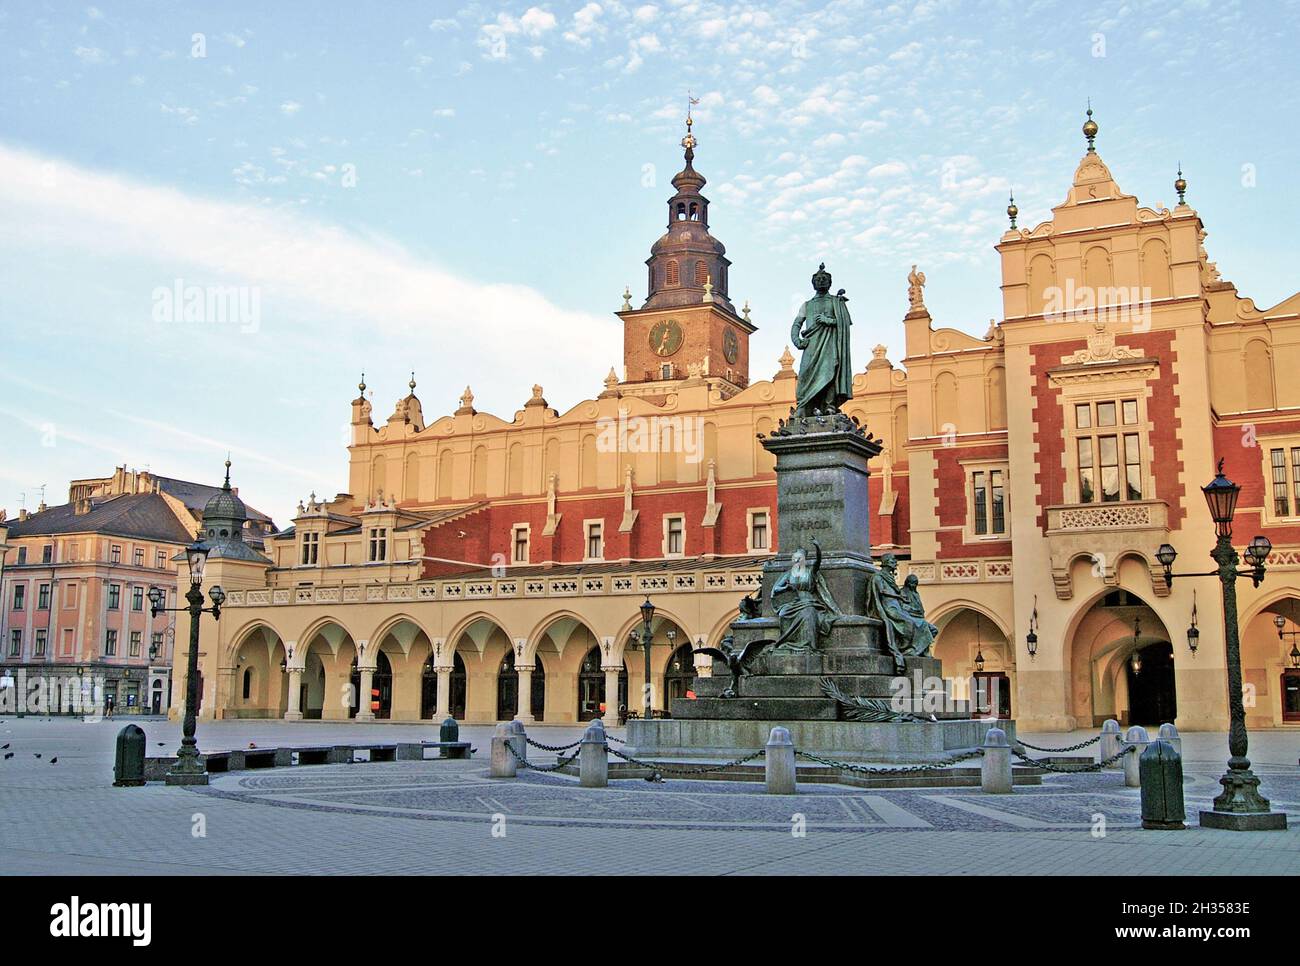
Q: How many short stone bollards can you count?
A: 9